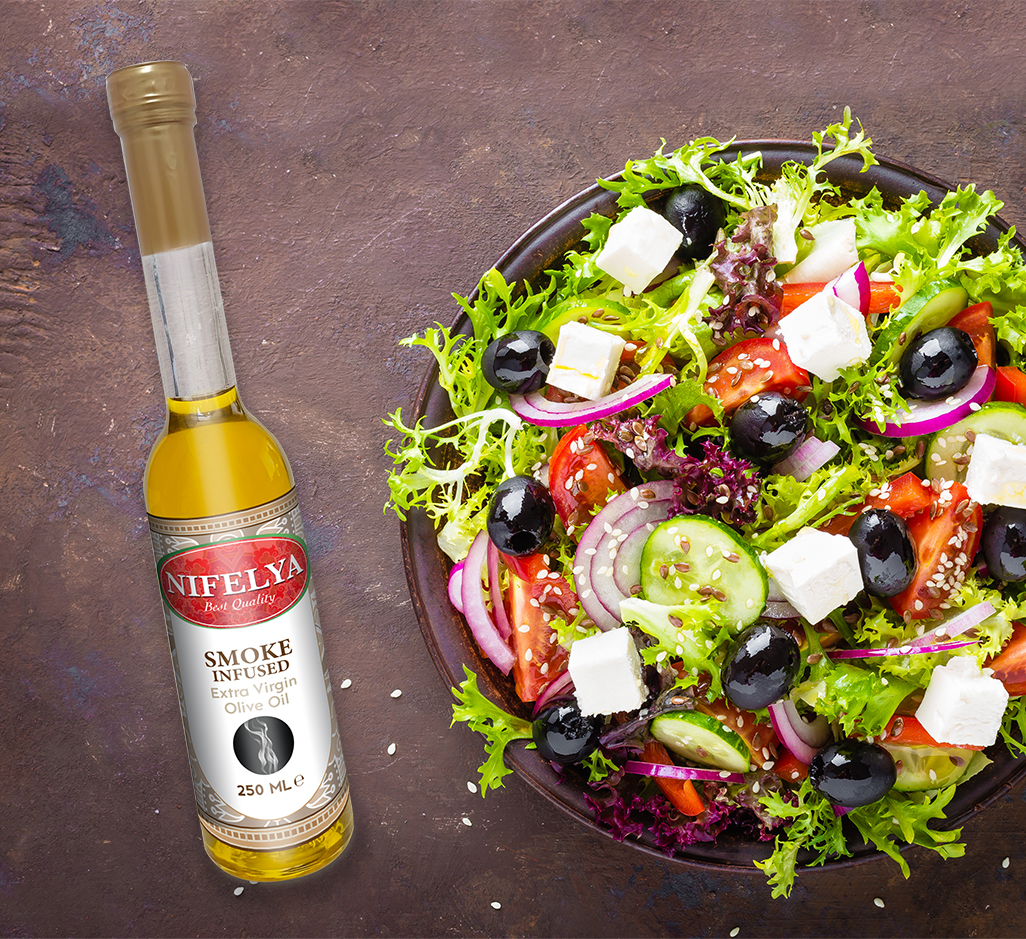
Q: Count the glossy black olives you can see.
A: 10